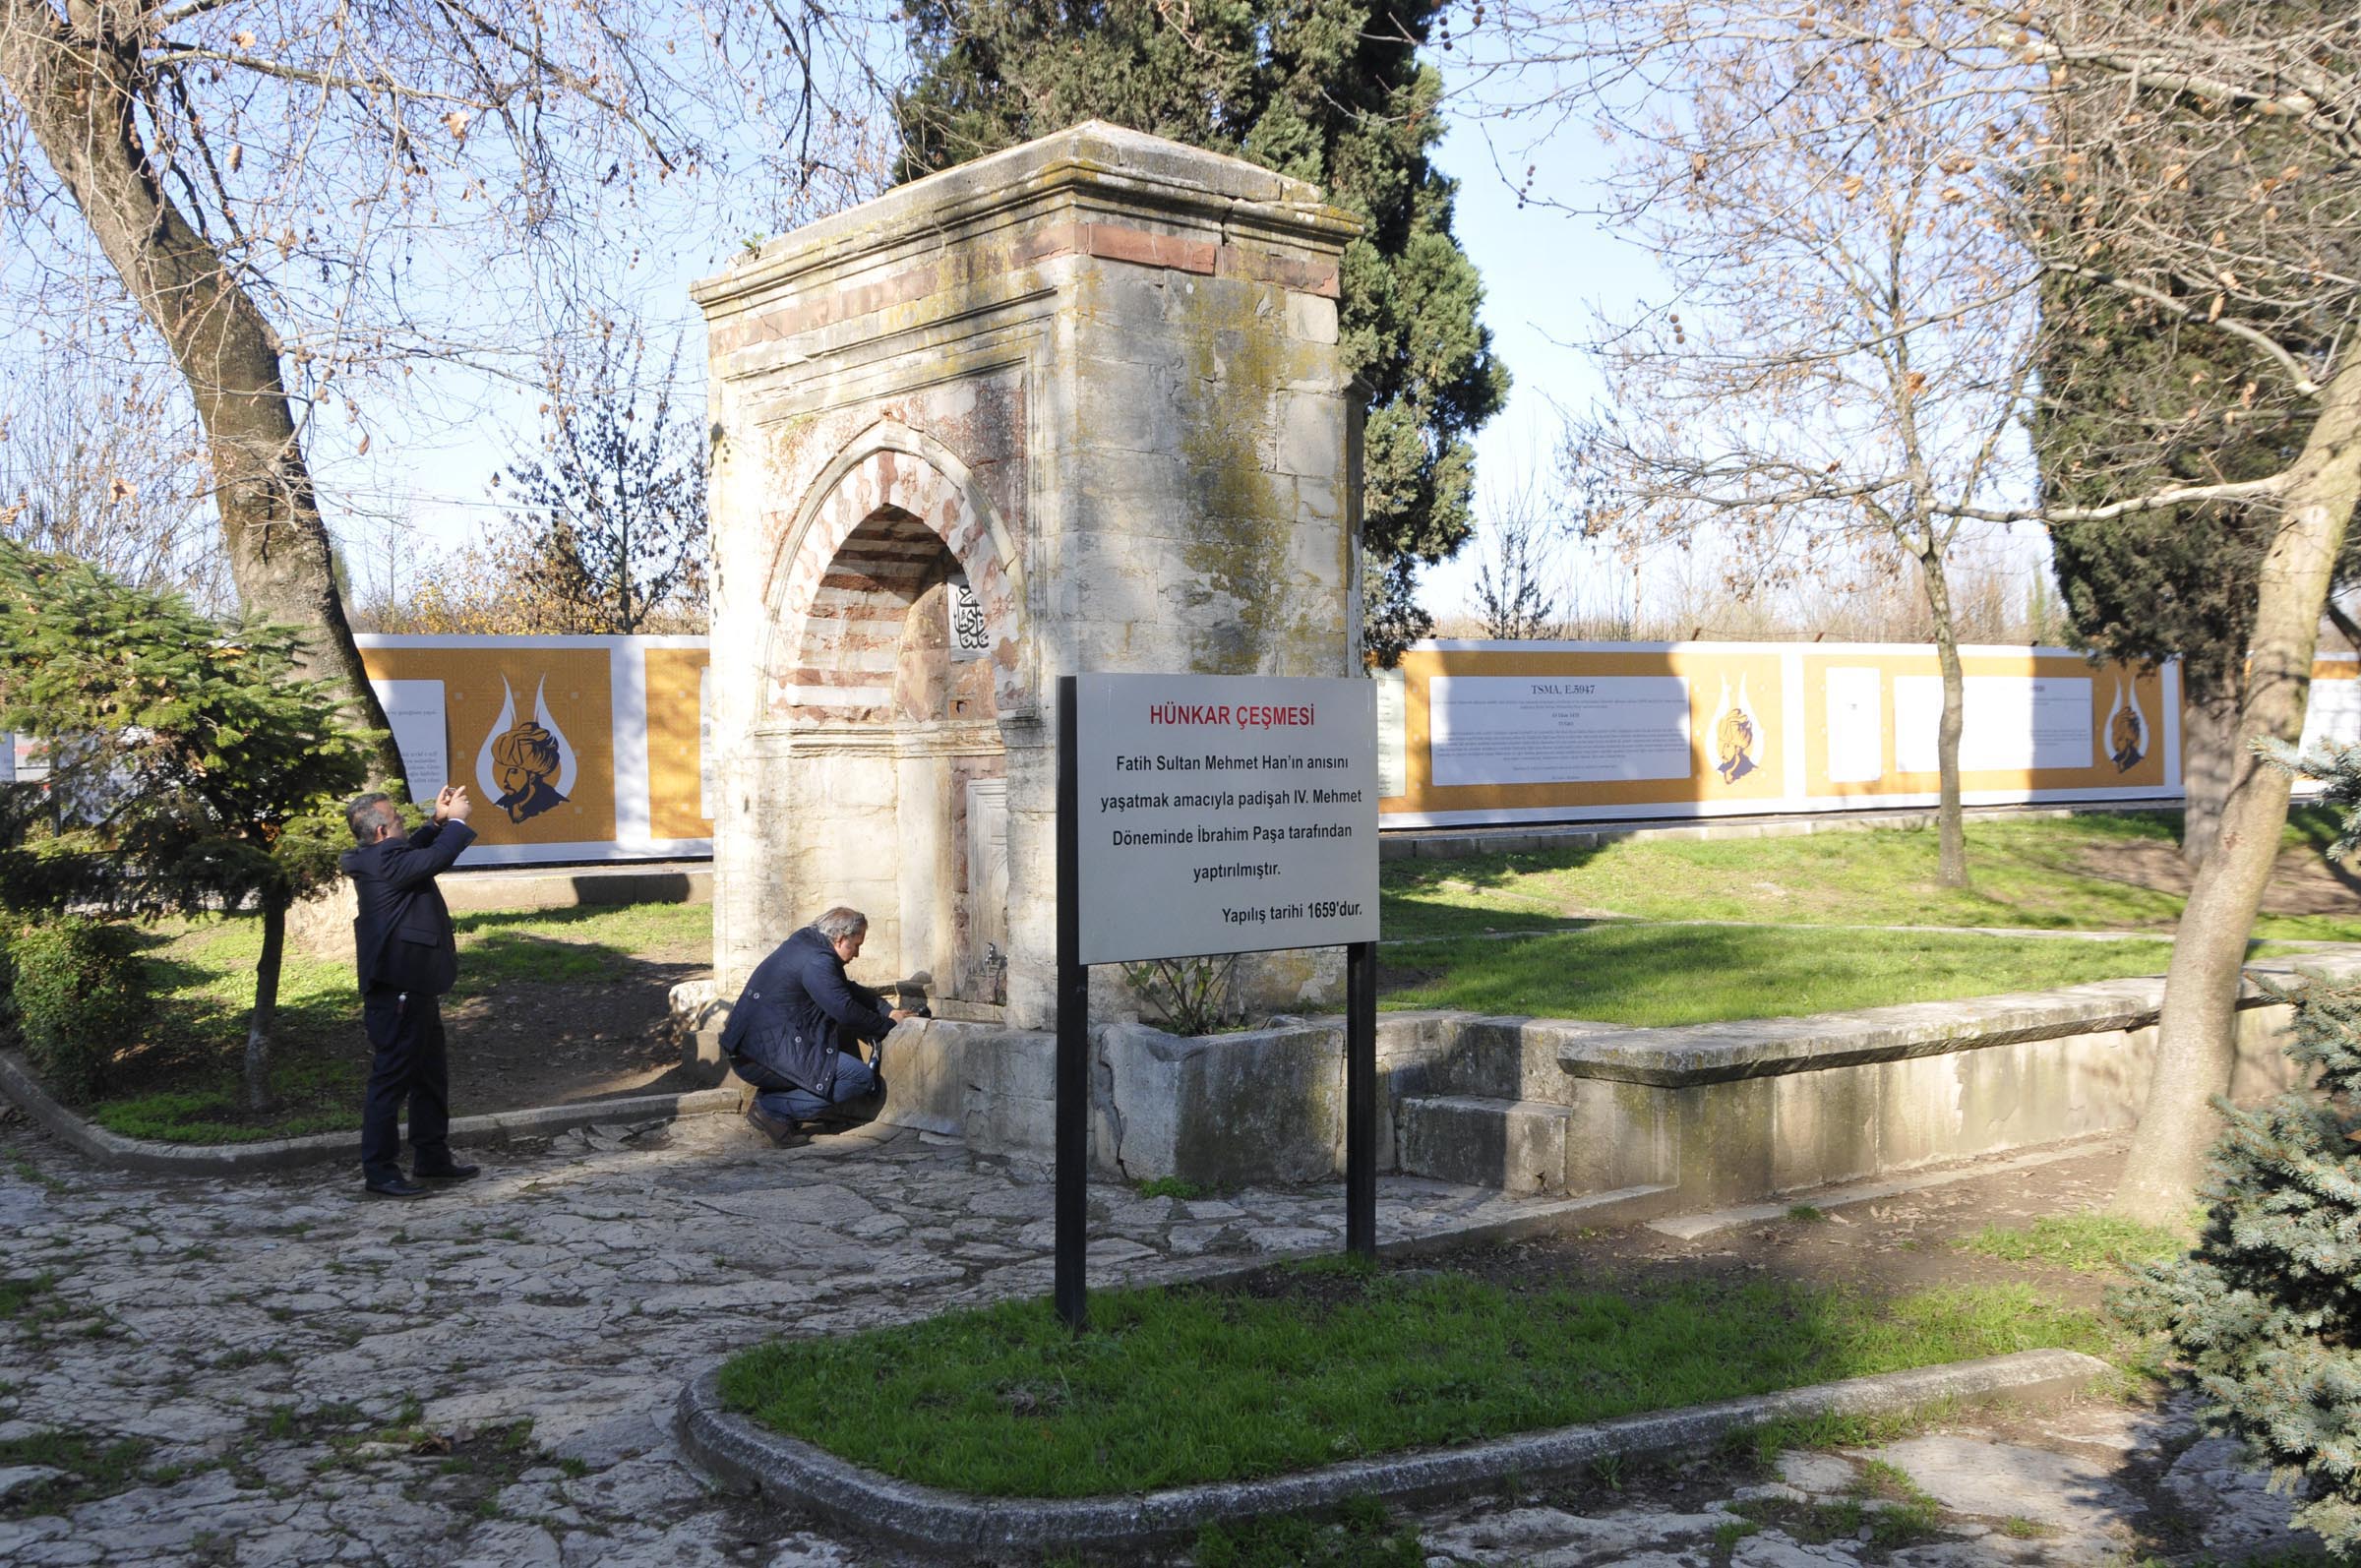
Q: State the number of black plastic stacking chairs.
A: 0